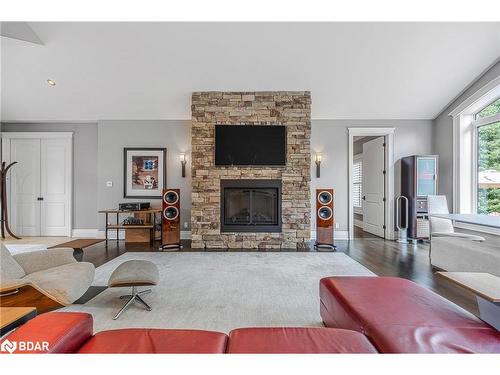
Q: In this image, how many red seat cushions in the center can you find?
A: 2